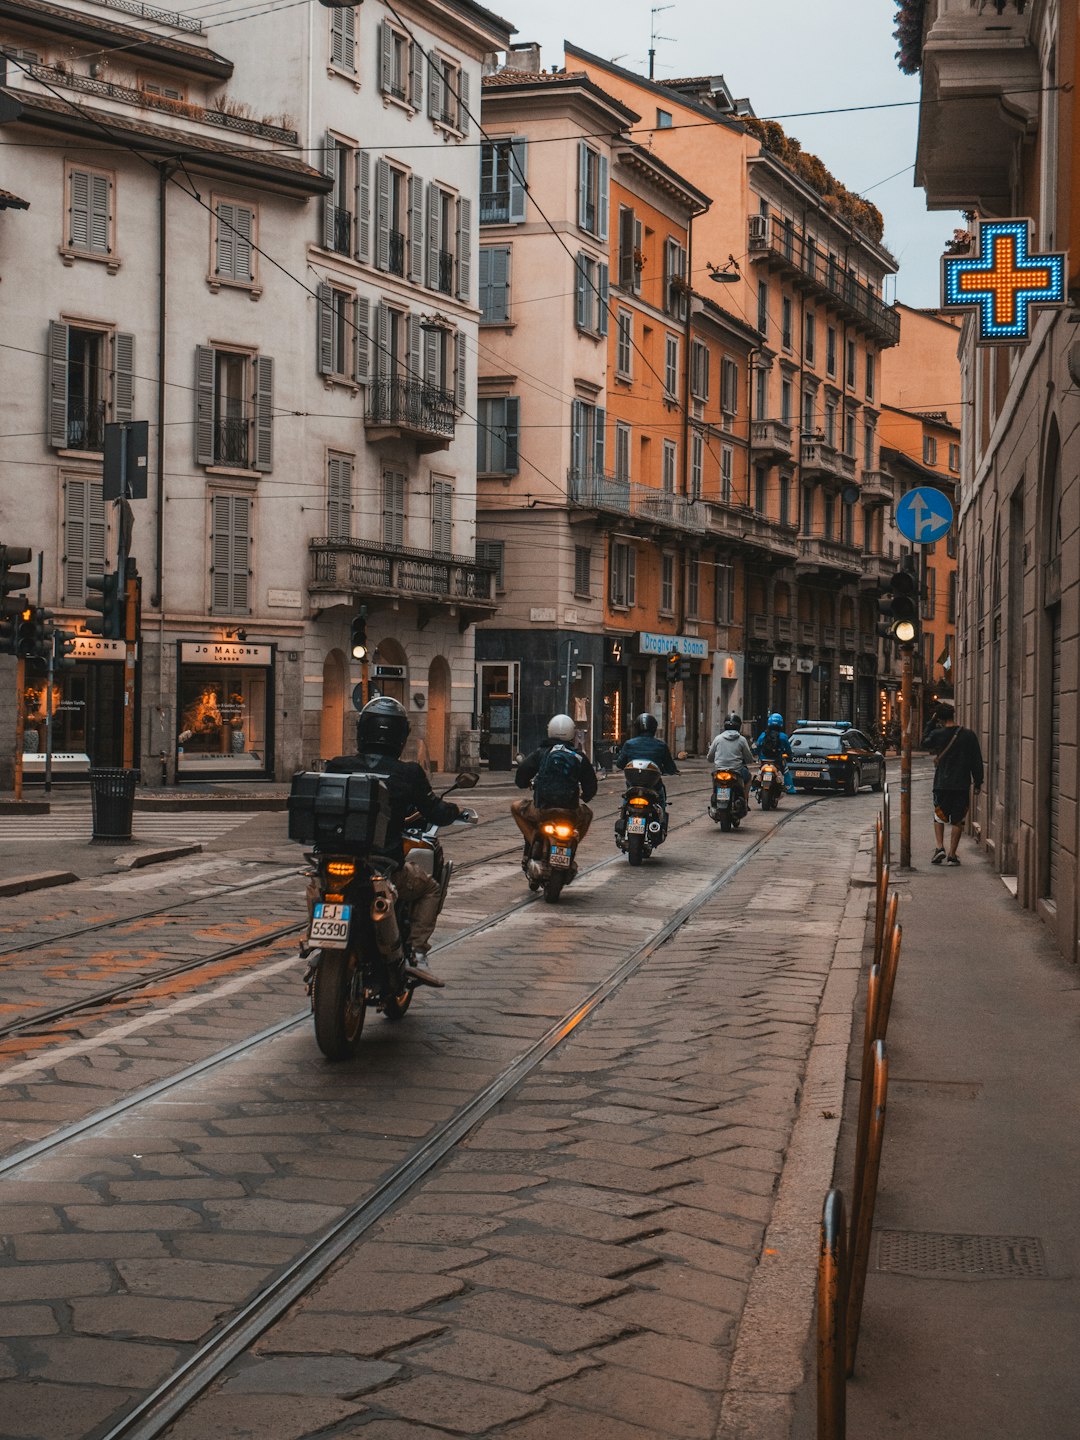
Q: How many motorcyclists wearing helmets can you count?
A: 5